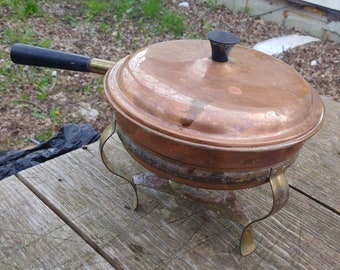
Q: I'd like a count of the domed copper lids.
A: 1